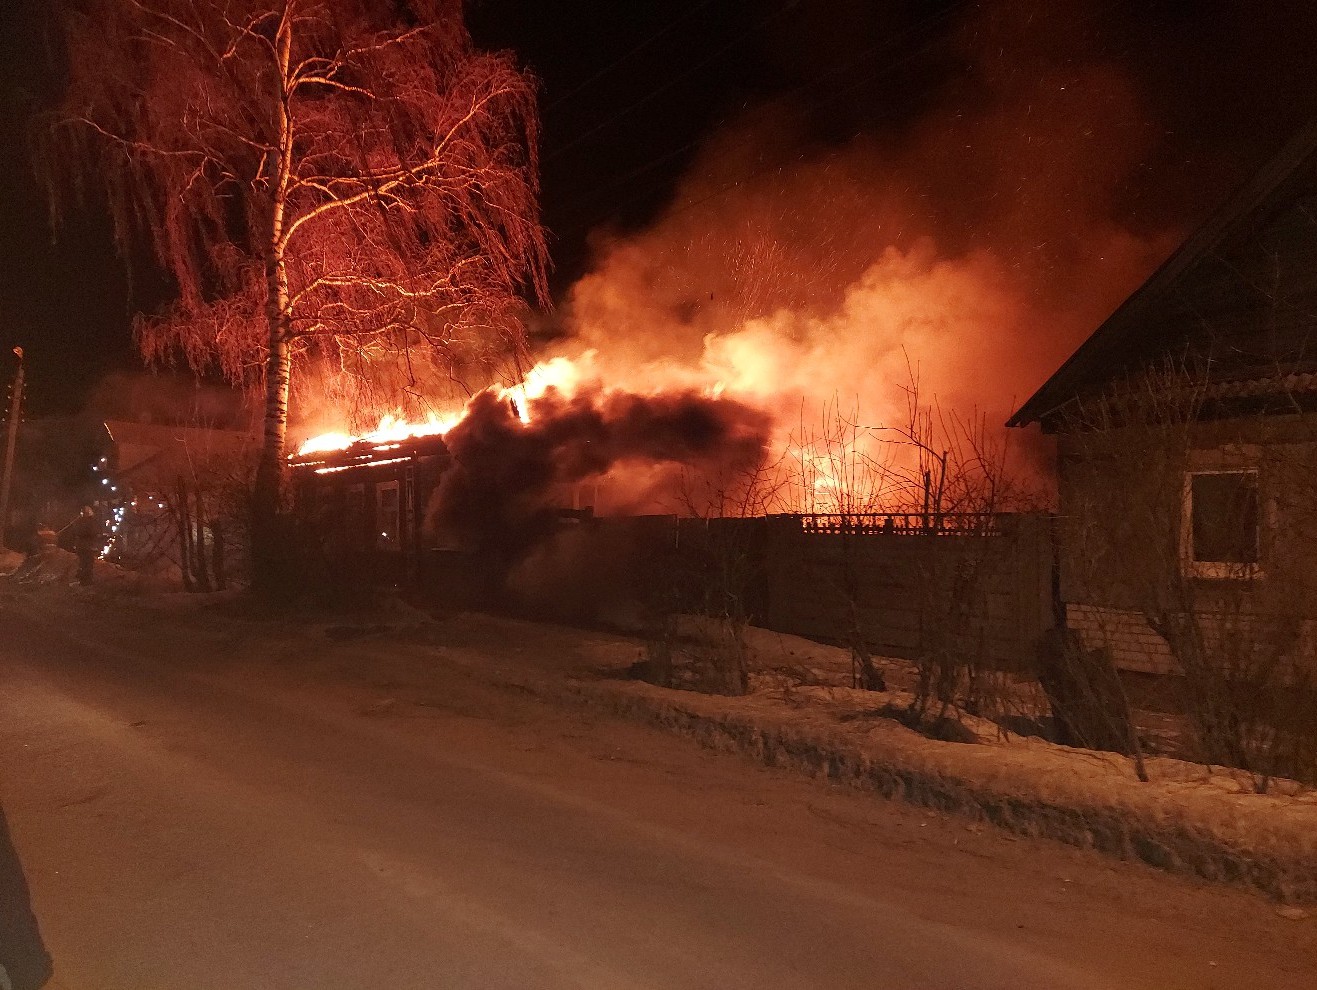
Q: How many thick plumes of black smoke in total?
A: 1